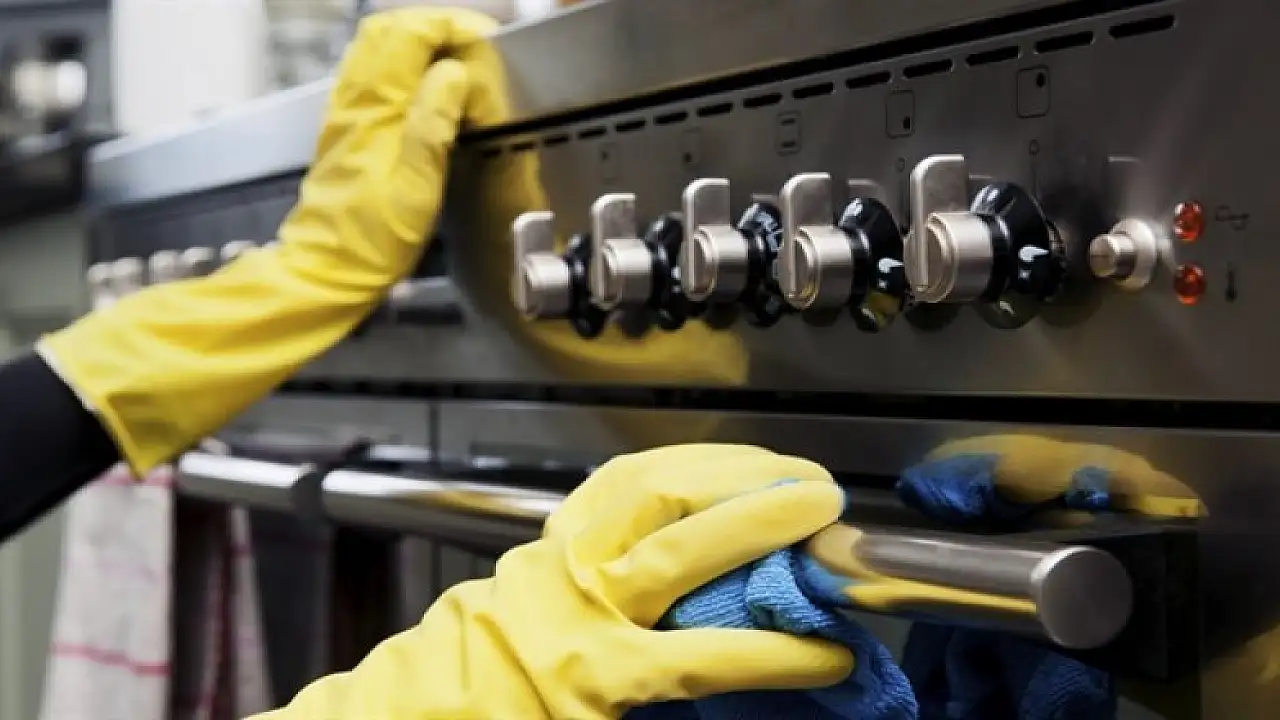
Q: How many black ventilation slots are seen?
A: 14